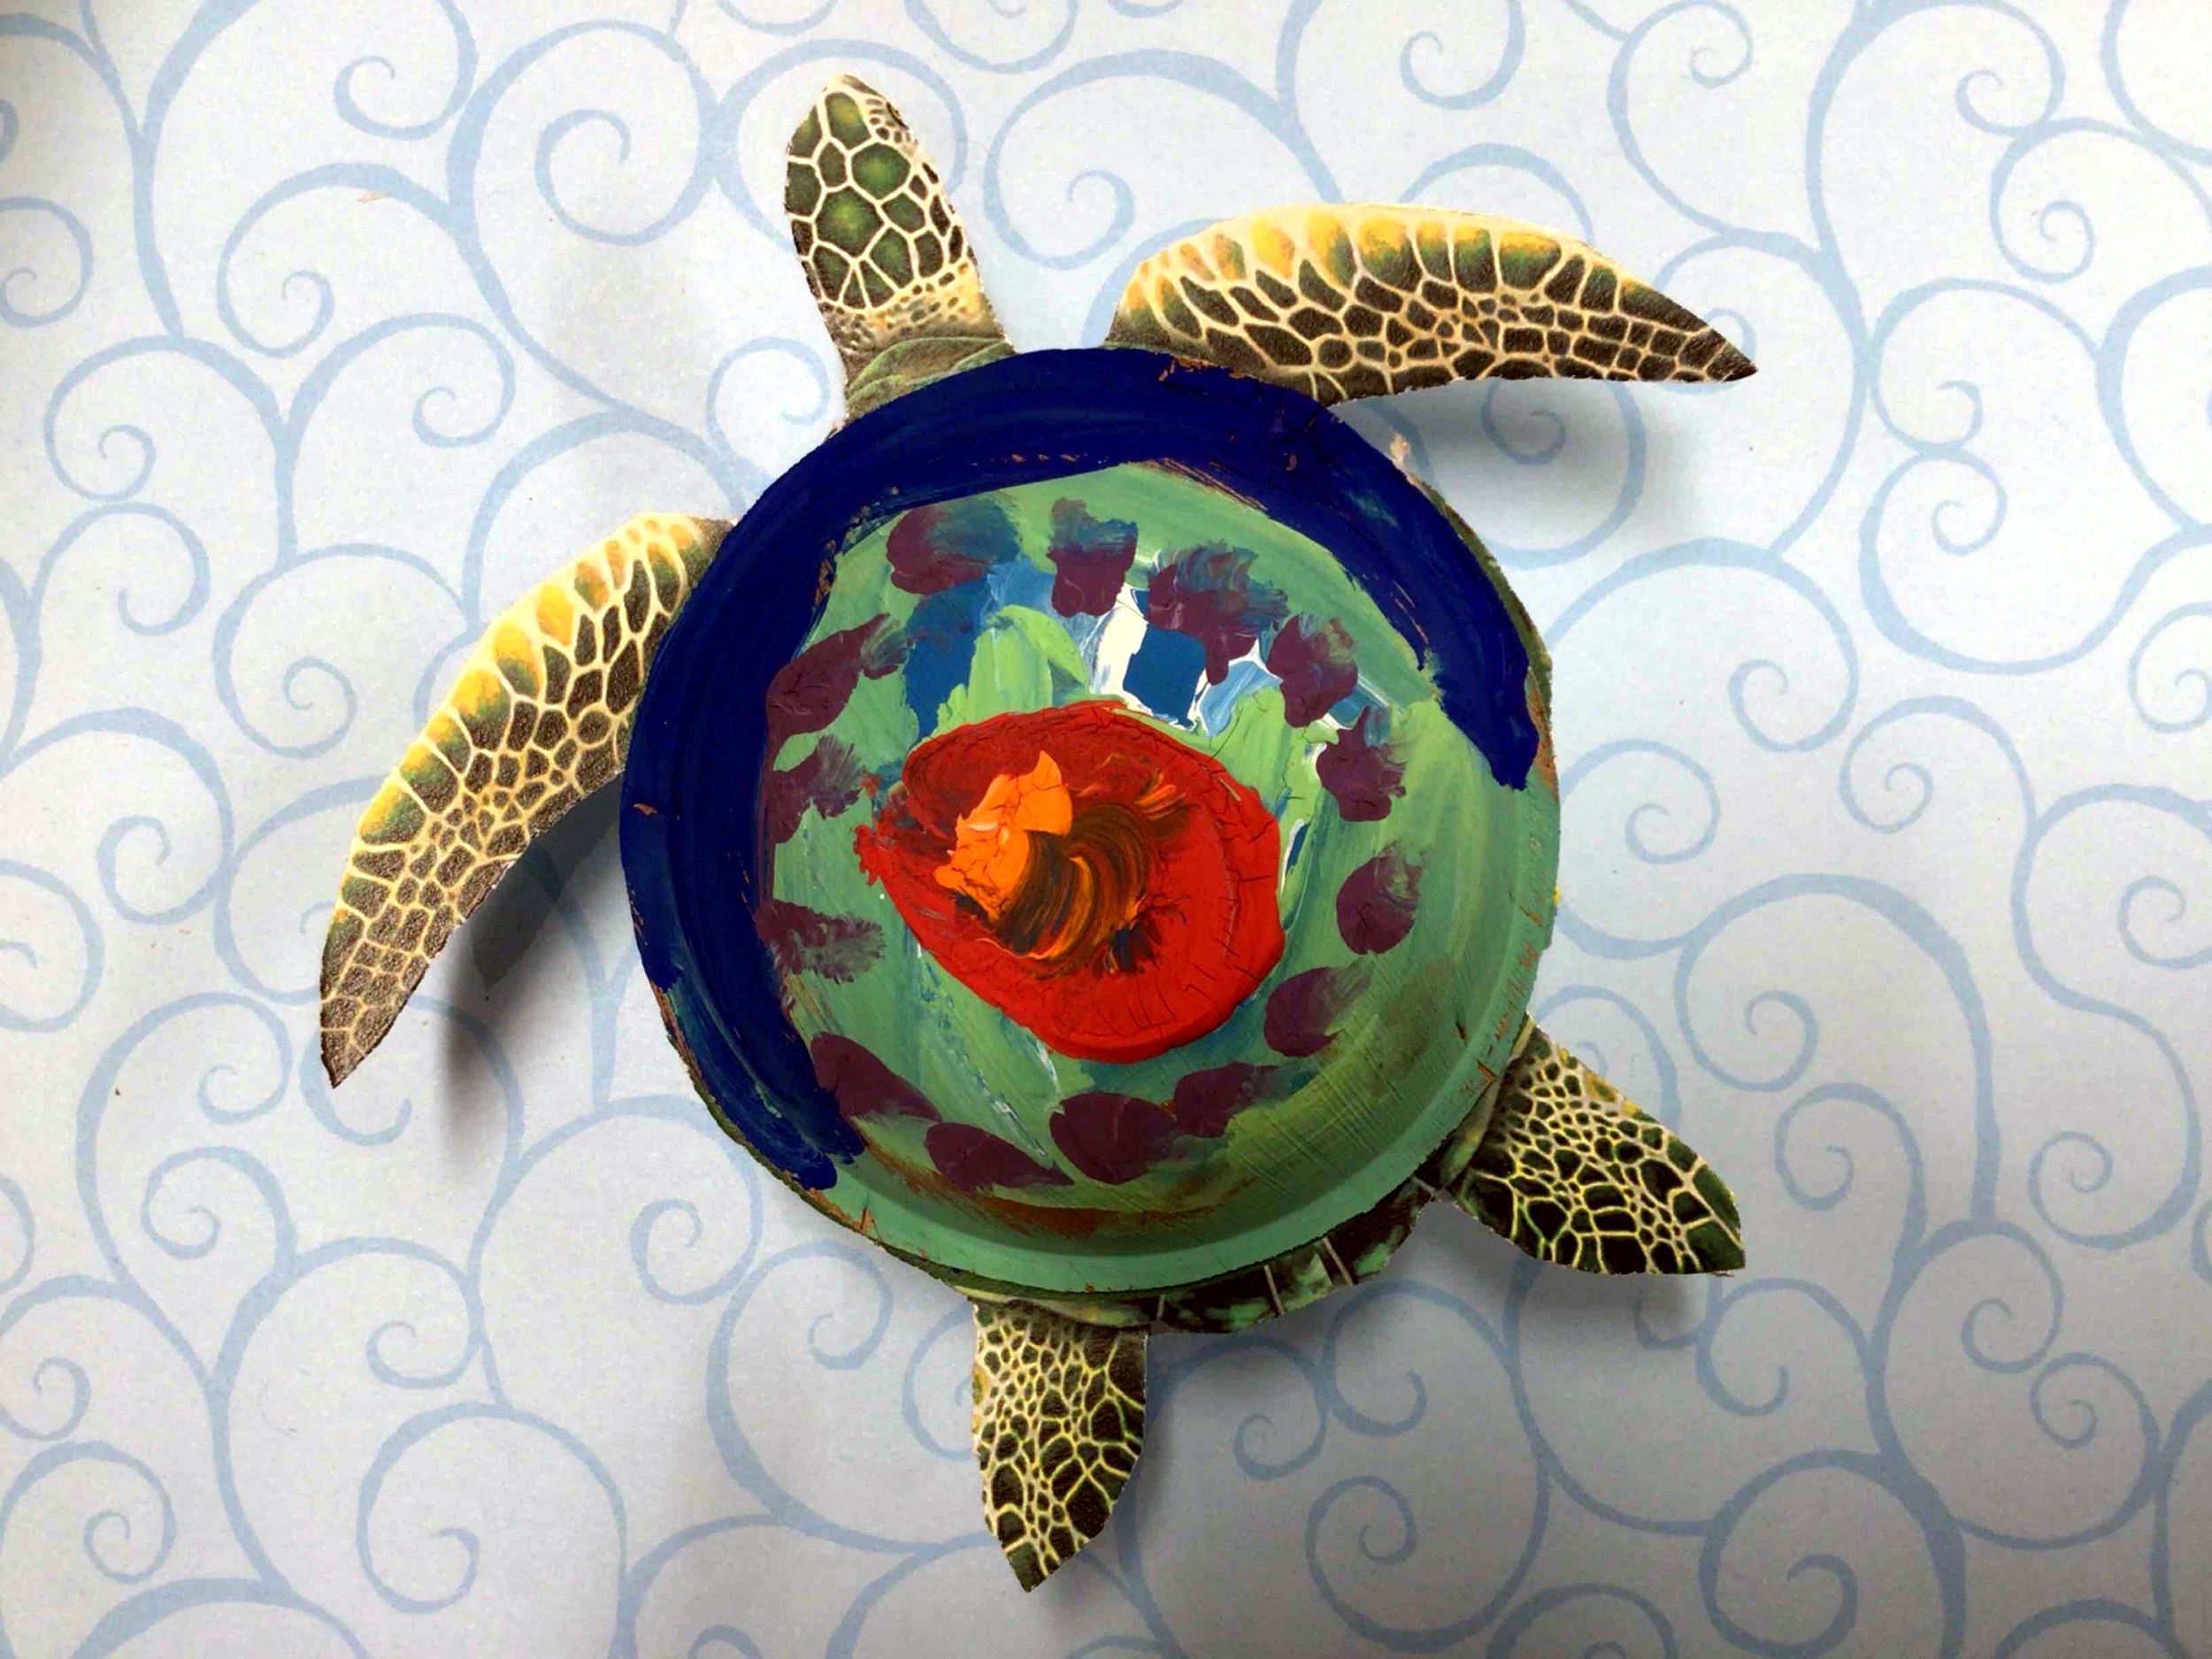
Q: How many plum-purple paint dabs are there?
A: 14